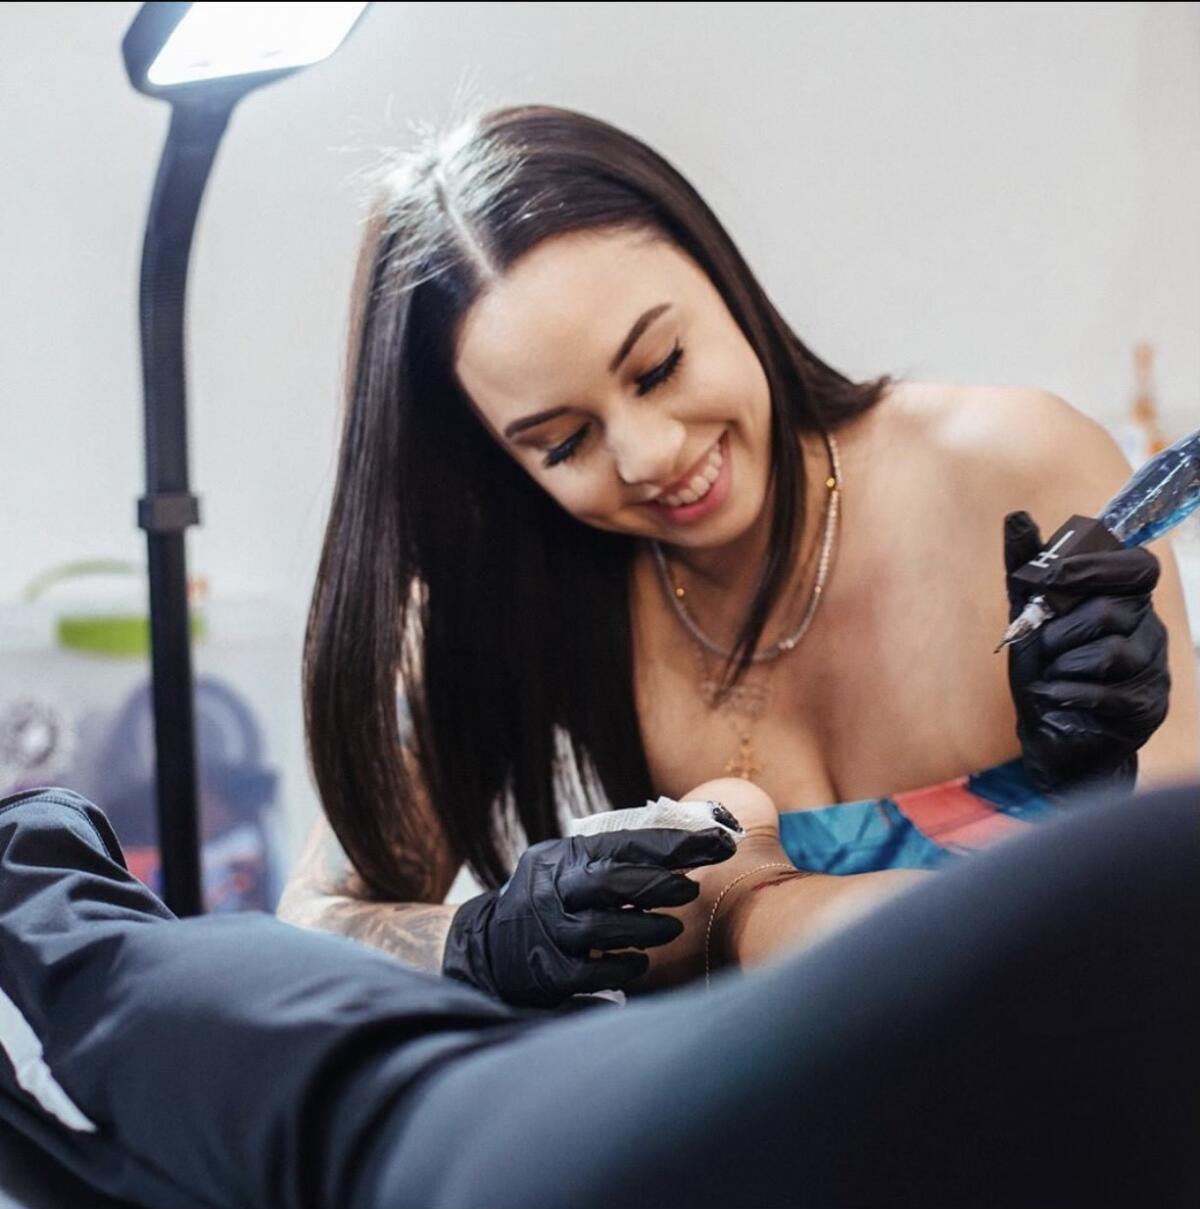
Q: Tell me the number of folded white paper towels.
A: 1